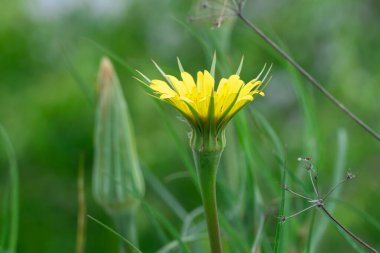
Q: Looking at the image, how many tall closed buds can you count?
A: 1